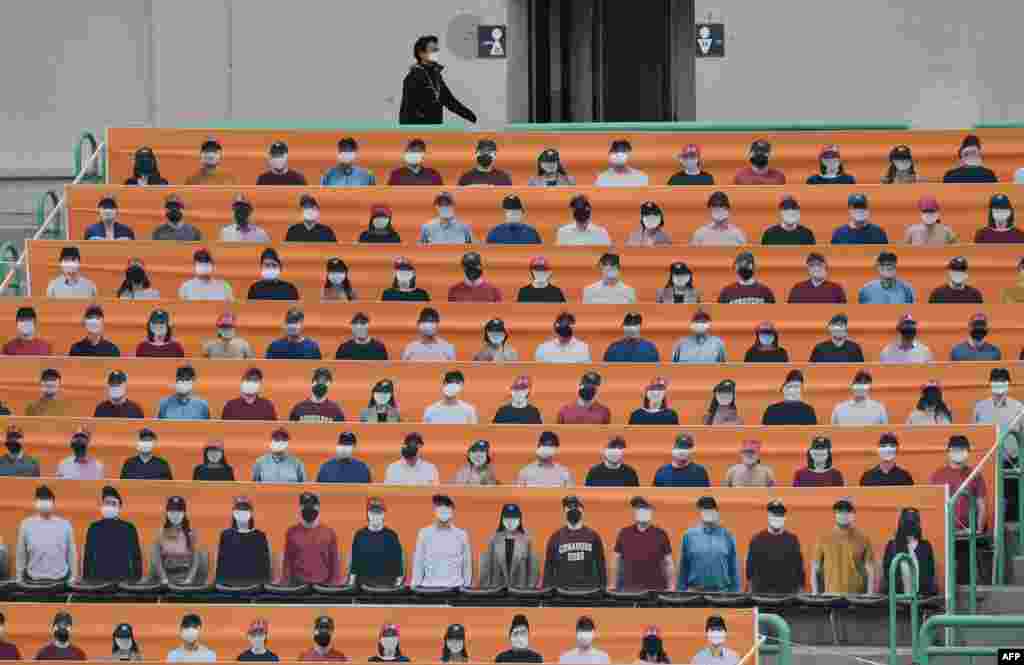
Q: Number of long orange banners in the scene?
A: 8